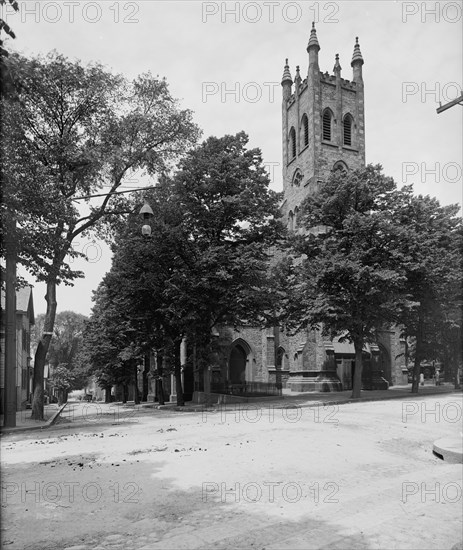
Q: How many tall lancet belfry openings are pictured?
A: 4